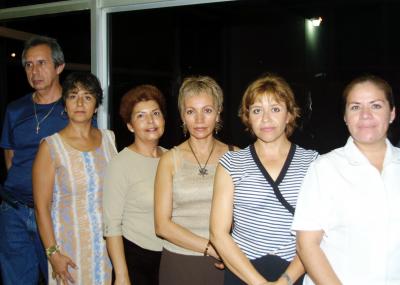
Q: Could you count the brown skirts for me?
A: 1